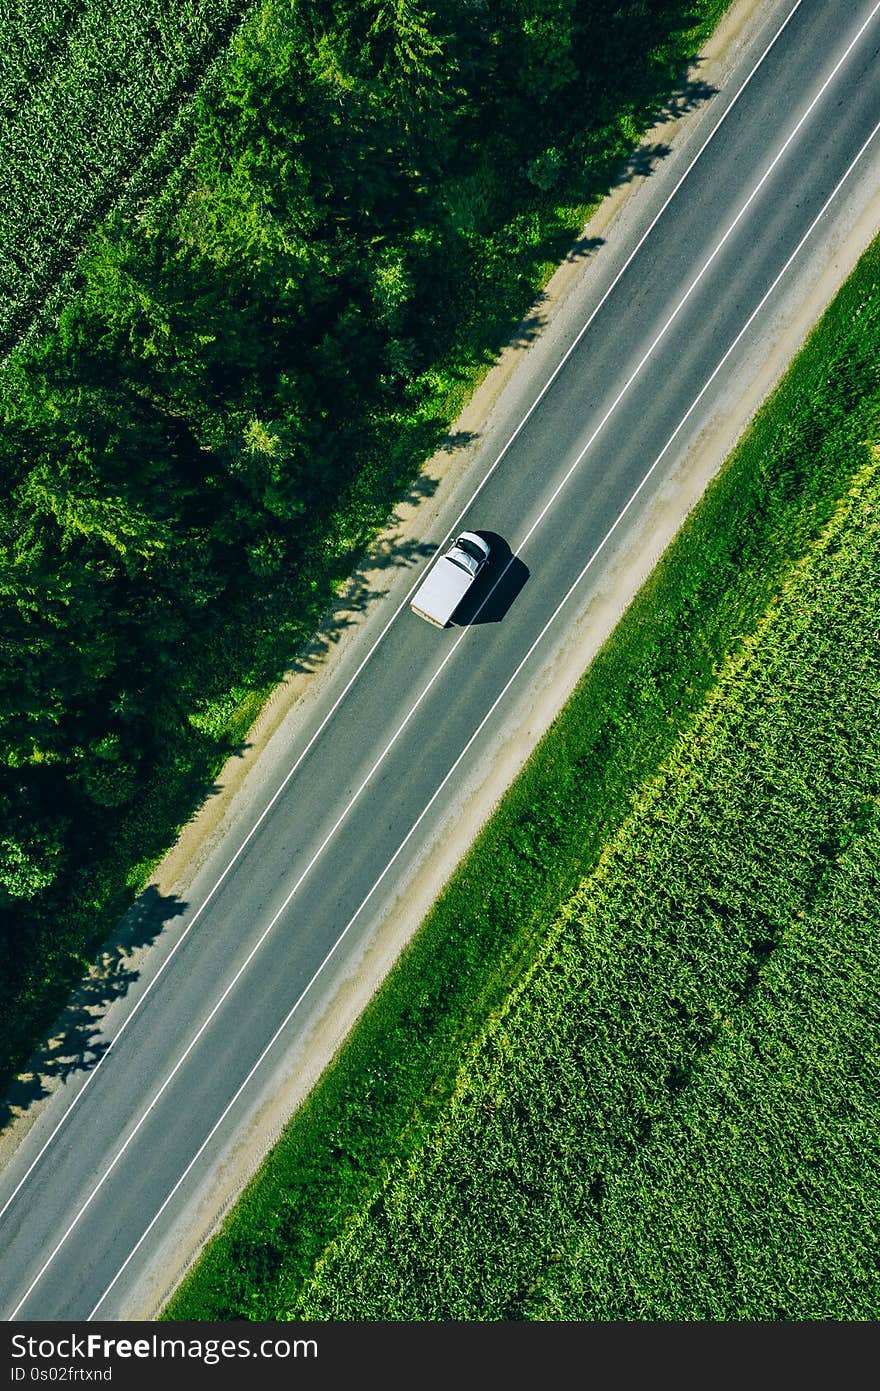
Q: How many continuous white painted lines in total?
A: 3